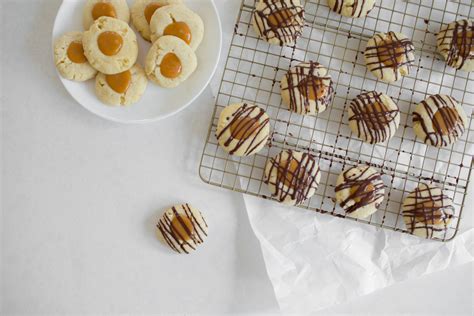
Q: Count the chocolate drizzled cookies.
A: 12